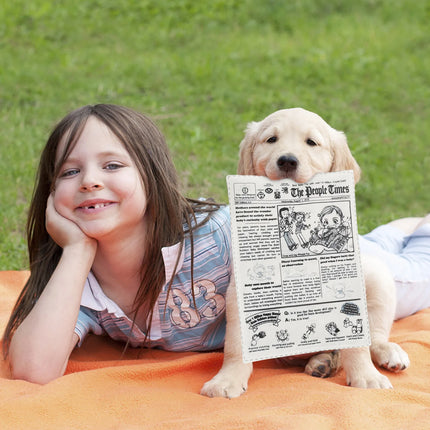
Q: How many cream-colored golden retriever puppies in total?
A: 1